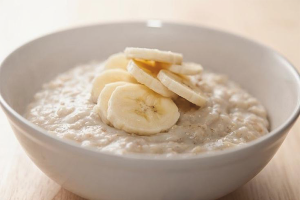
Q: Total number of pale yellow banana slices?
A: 8